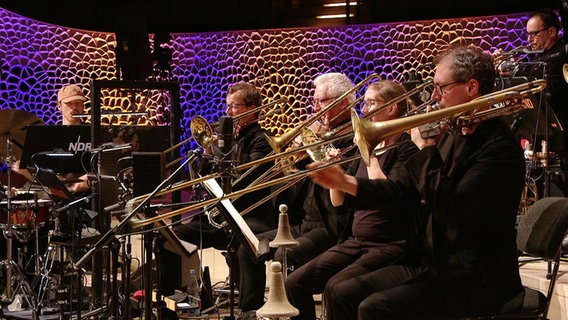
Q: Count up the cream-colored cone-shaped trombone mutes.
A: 2